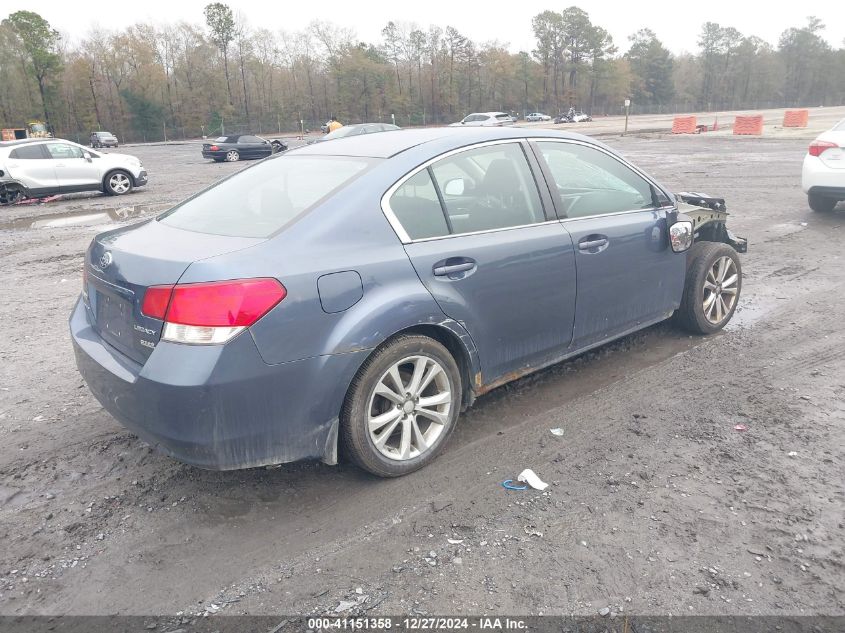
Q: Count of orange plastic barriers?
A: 3